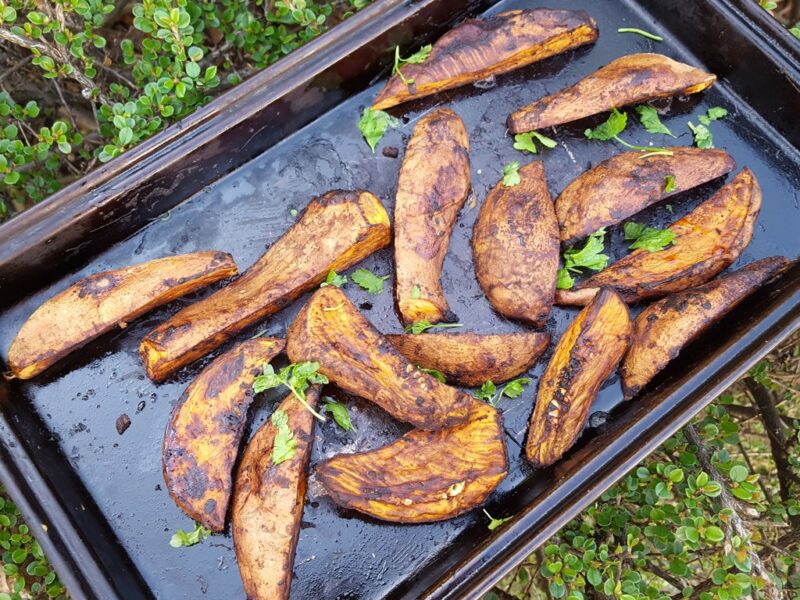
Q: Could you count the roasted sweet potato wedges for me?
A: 15